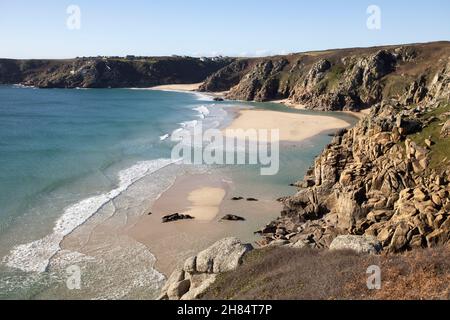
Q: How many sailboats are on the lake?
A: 0